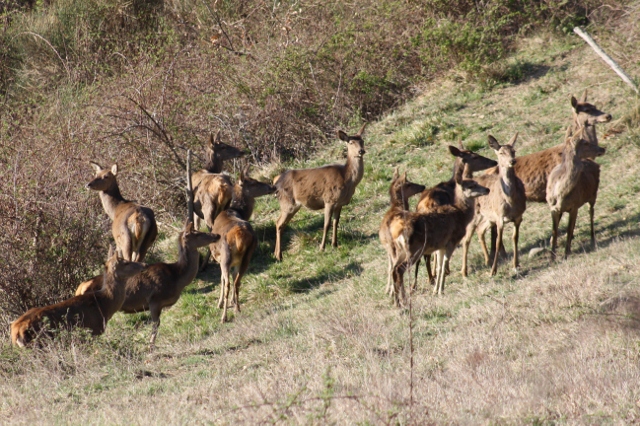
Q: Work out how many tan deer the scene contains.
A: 12